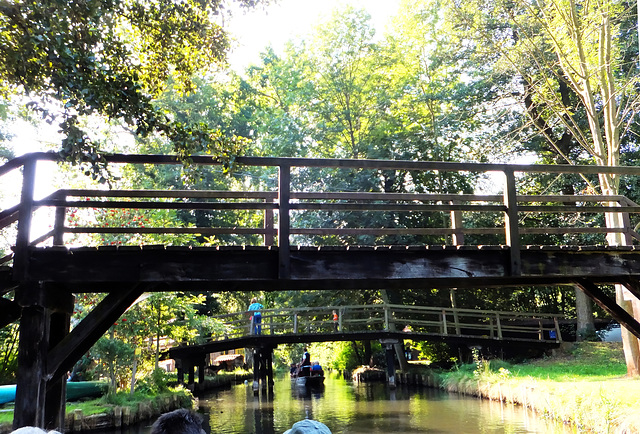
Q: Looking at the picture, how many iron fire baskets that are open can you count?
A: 0